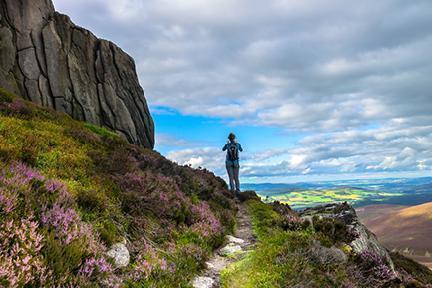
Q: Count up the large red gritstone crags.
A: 0